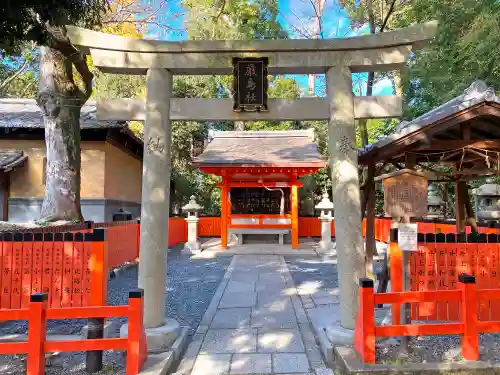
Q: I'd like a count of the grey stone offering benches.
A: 1